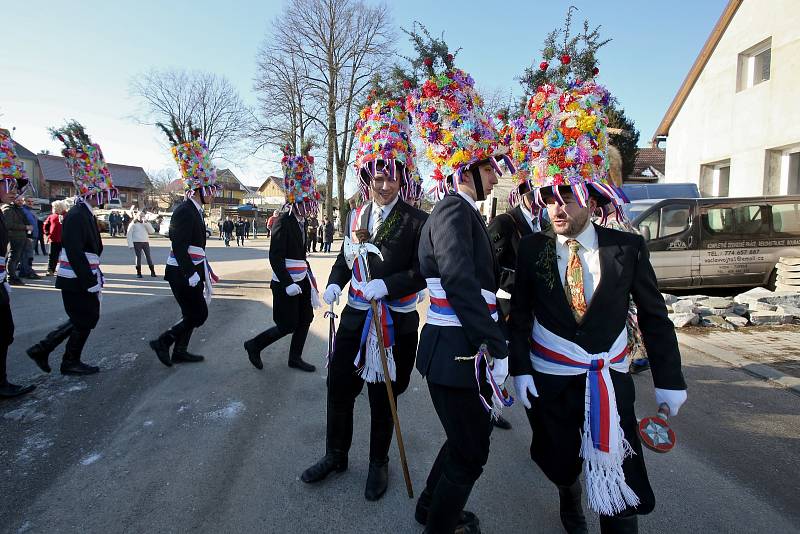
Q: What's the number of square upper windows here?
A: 1